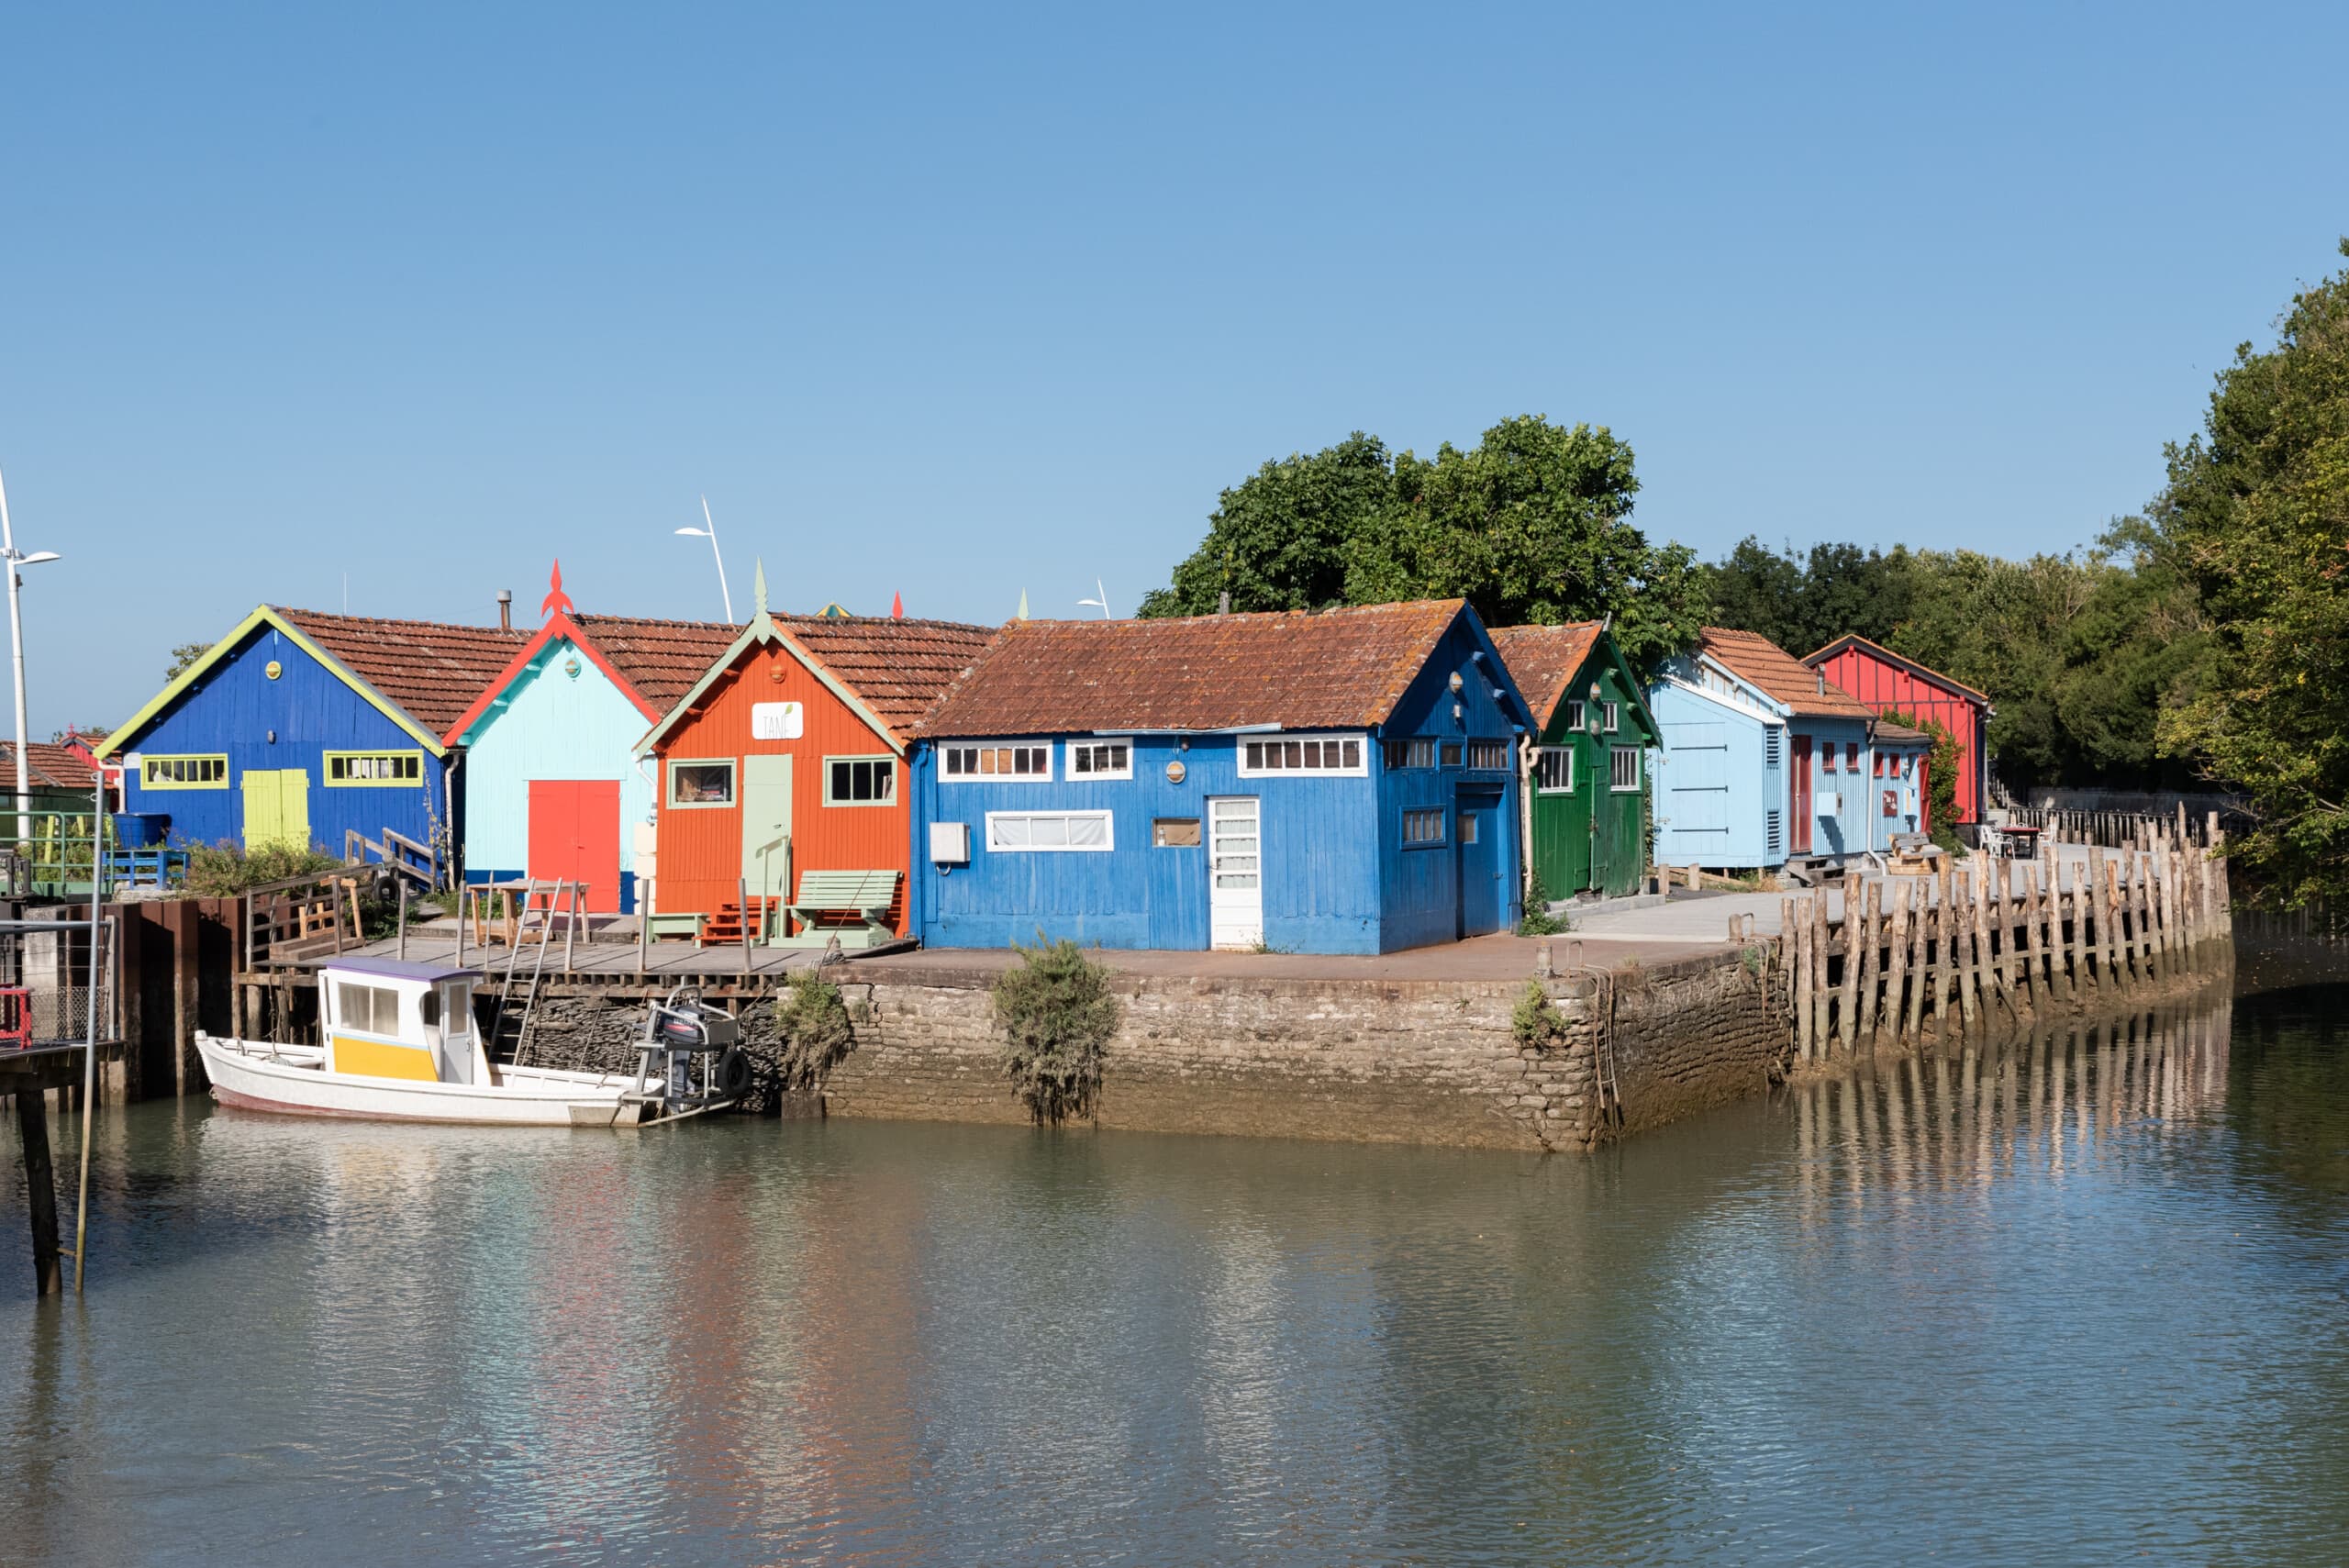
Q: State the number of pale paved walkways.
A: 1